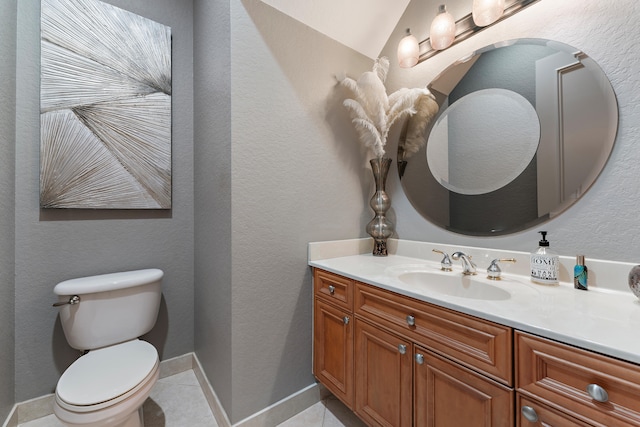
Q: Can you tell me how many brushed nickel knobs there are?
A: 7